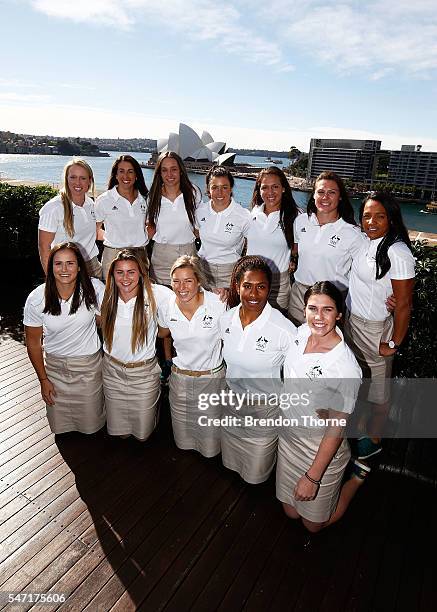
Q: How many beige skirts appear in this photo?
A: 12